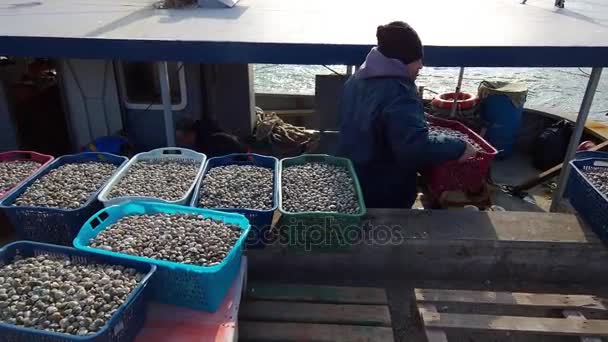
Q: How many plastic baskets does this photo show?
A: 9